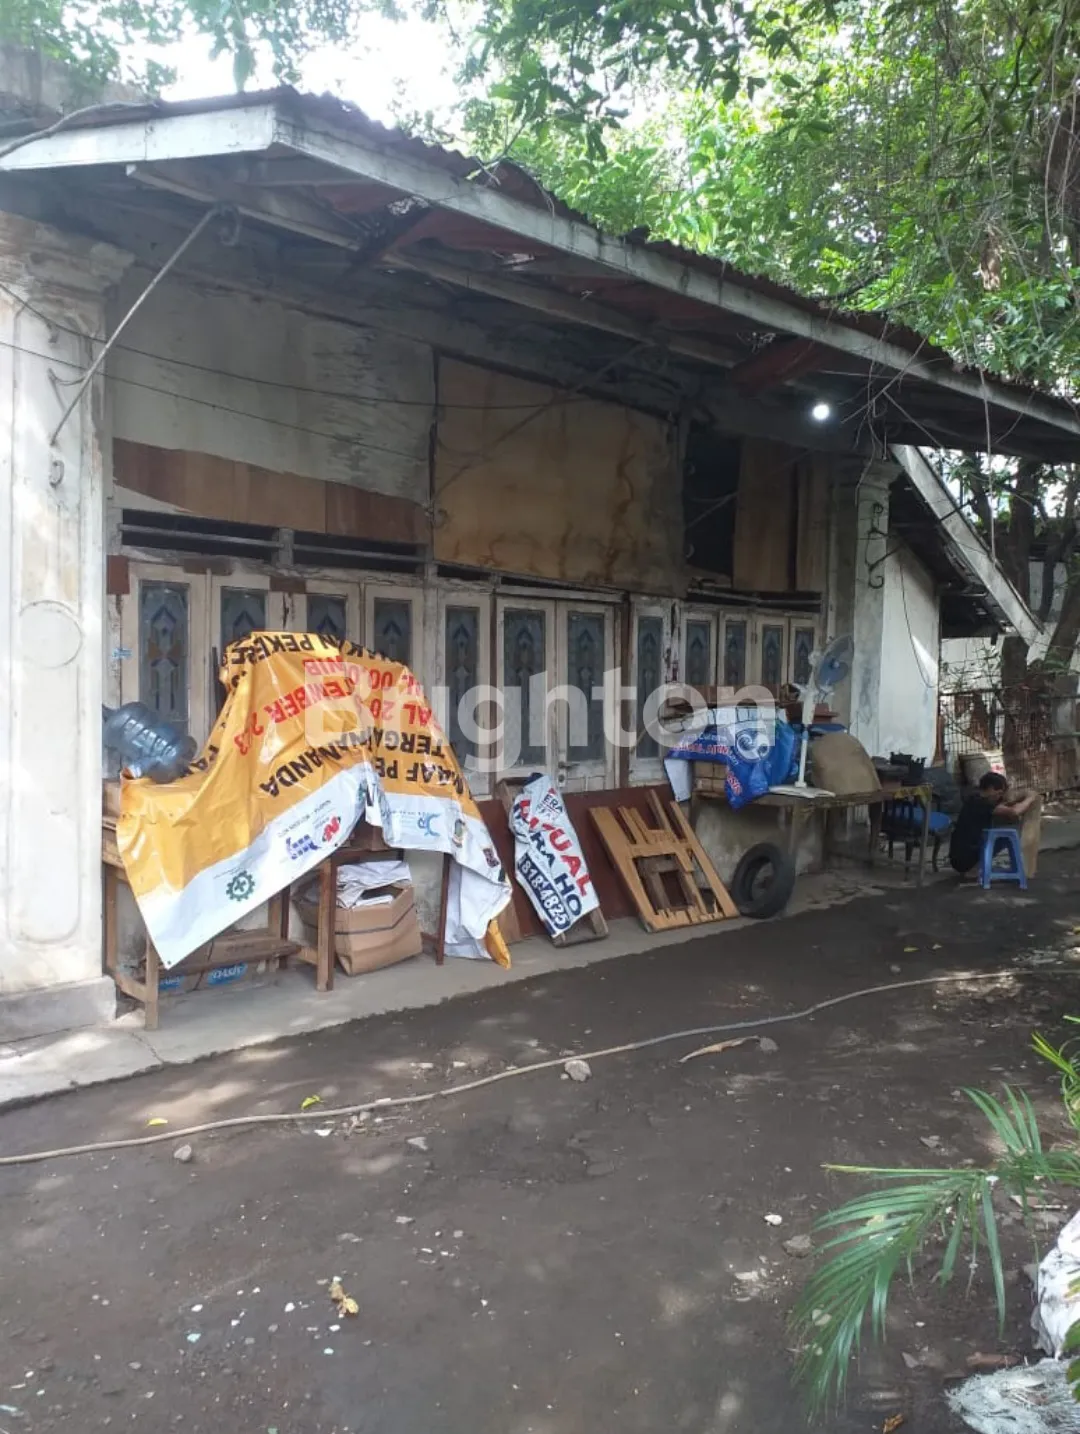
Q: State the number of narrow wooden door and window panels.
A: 12